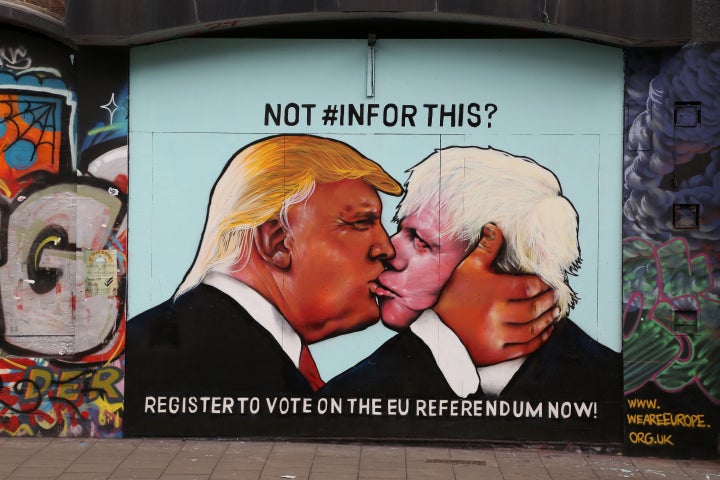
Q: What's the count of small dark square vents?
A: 3